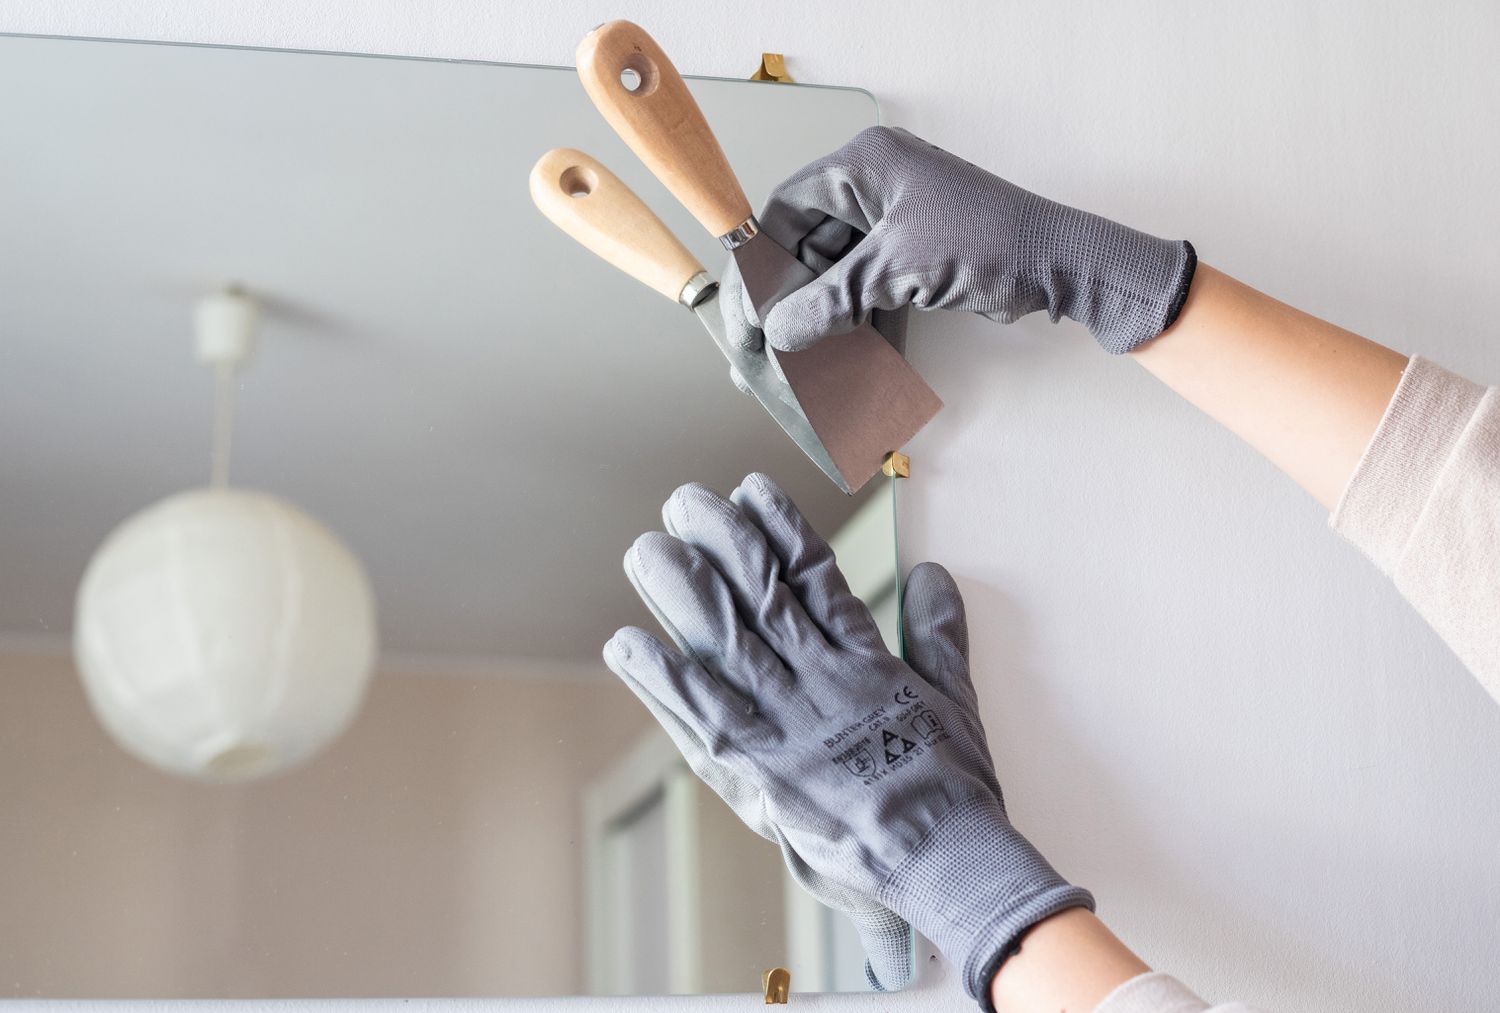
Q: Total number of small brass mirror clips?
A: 3